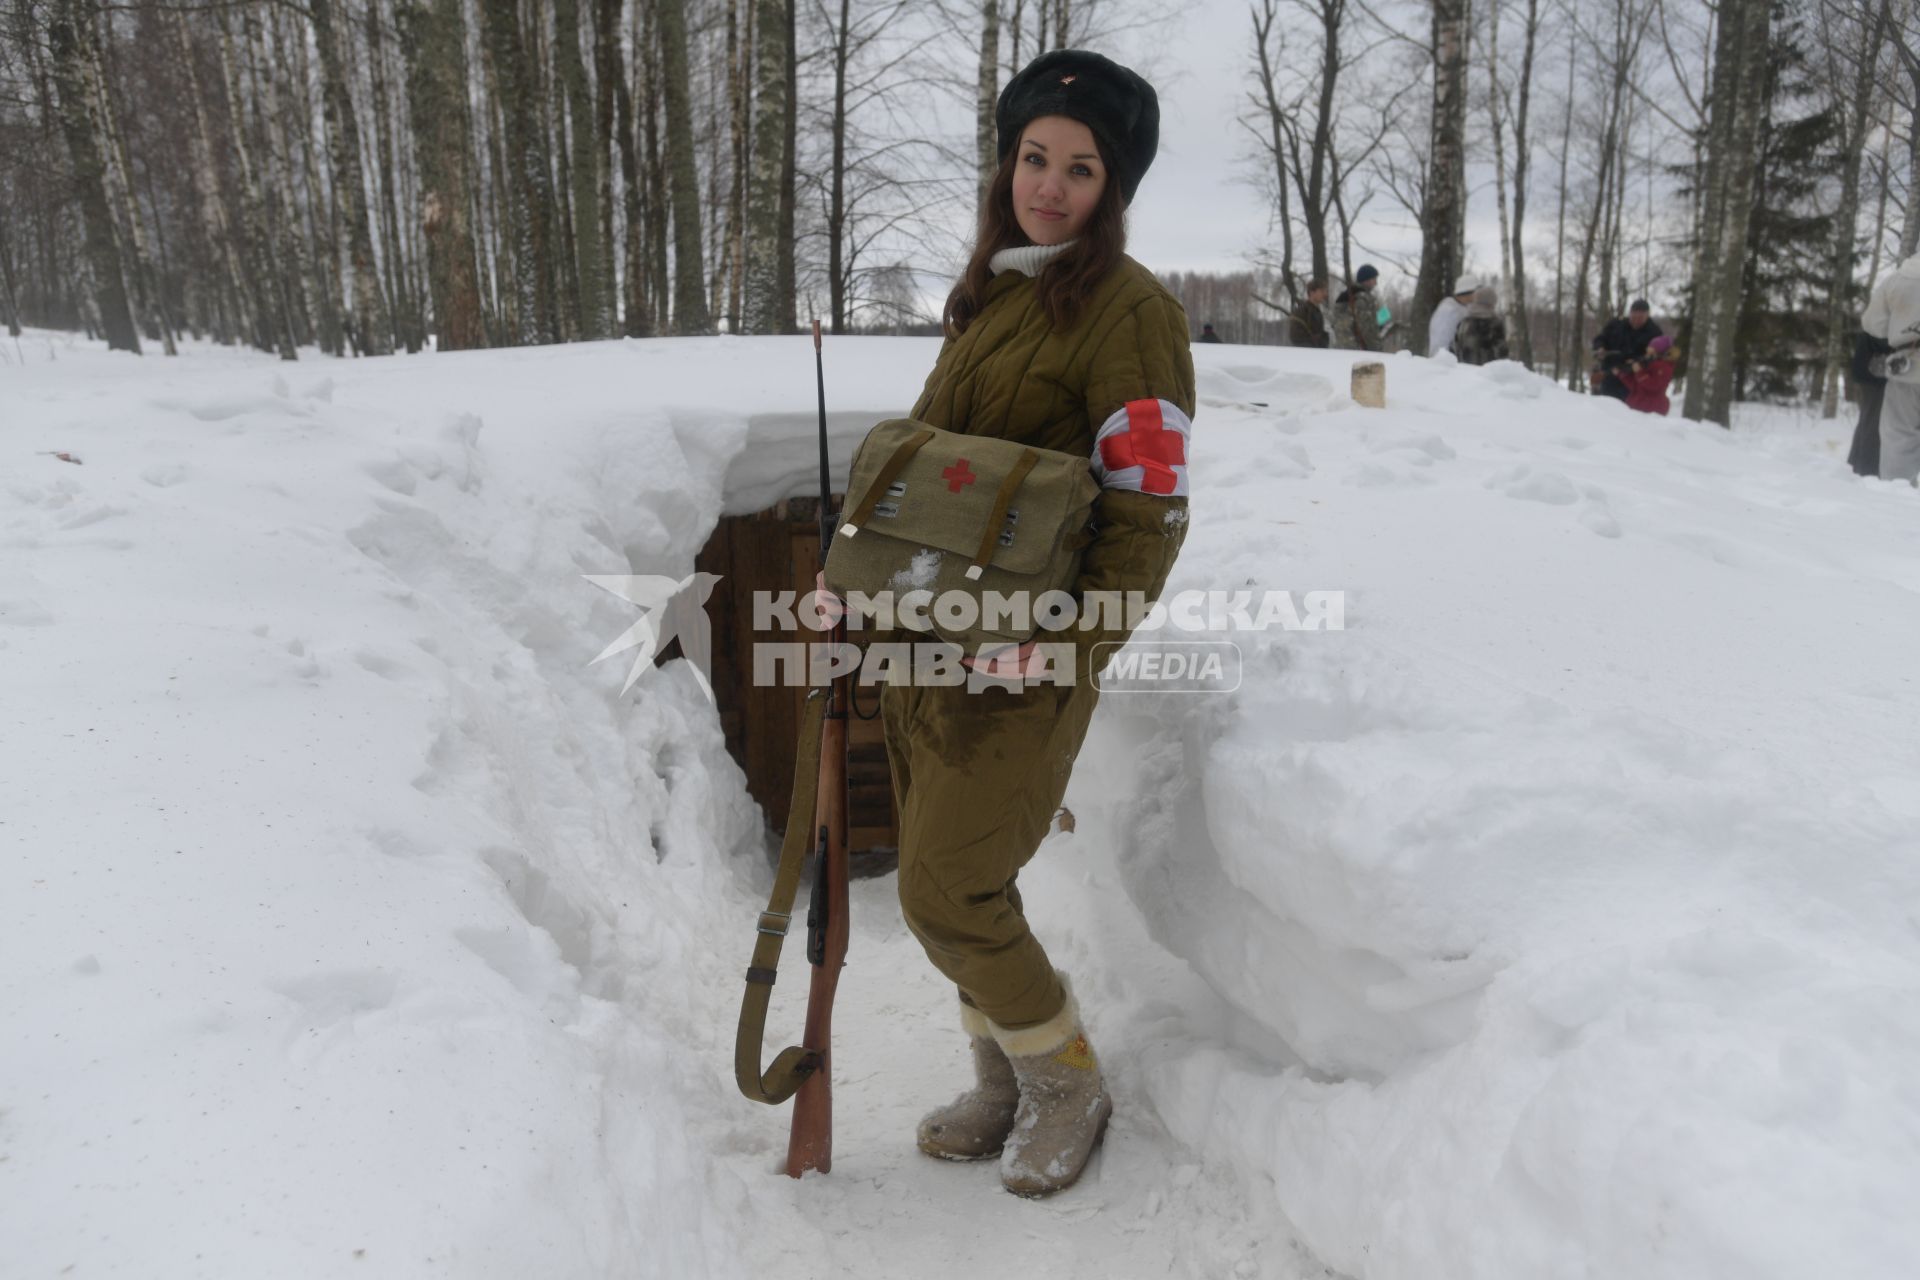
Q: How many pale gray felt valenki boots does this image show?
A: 2